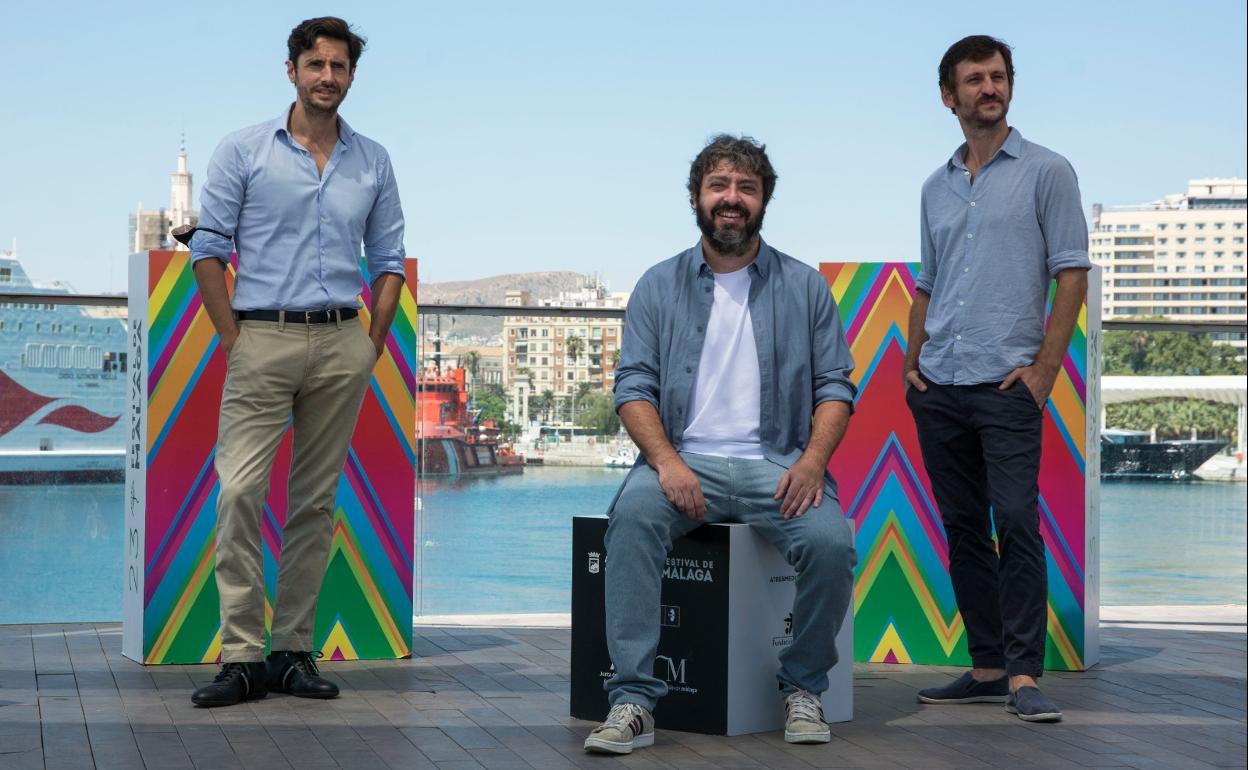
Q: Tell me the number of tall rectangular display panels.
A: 2